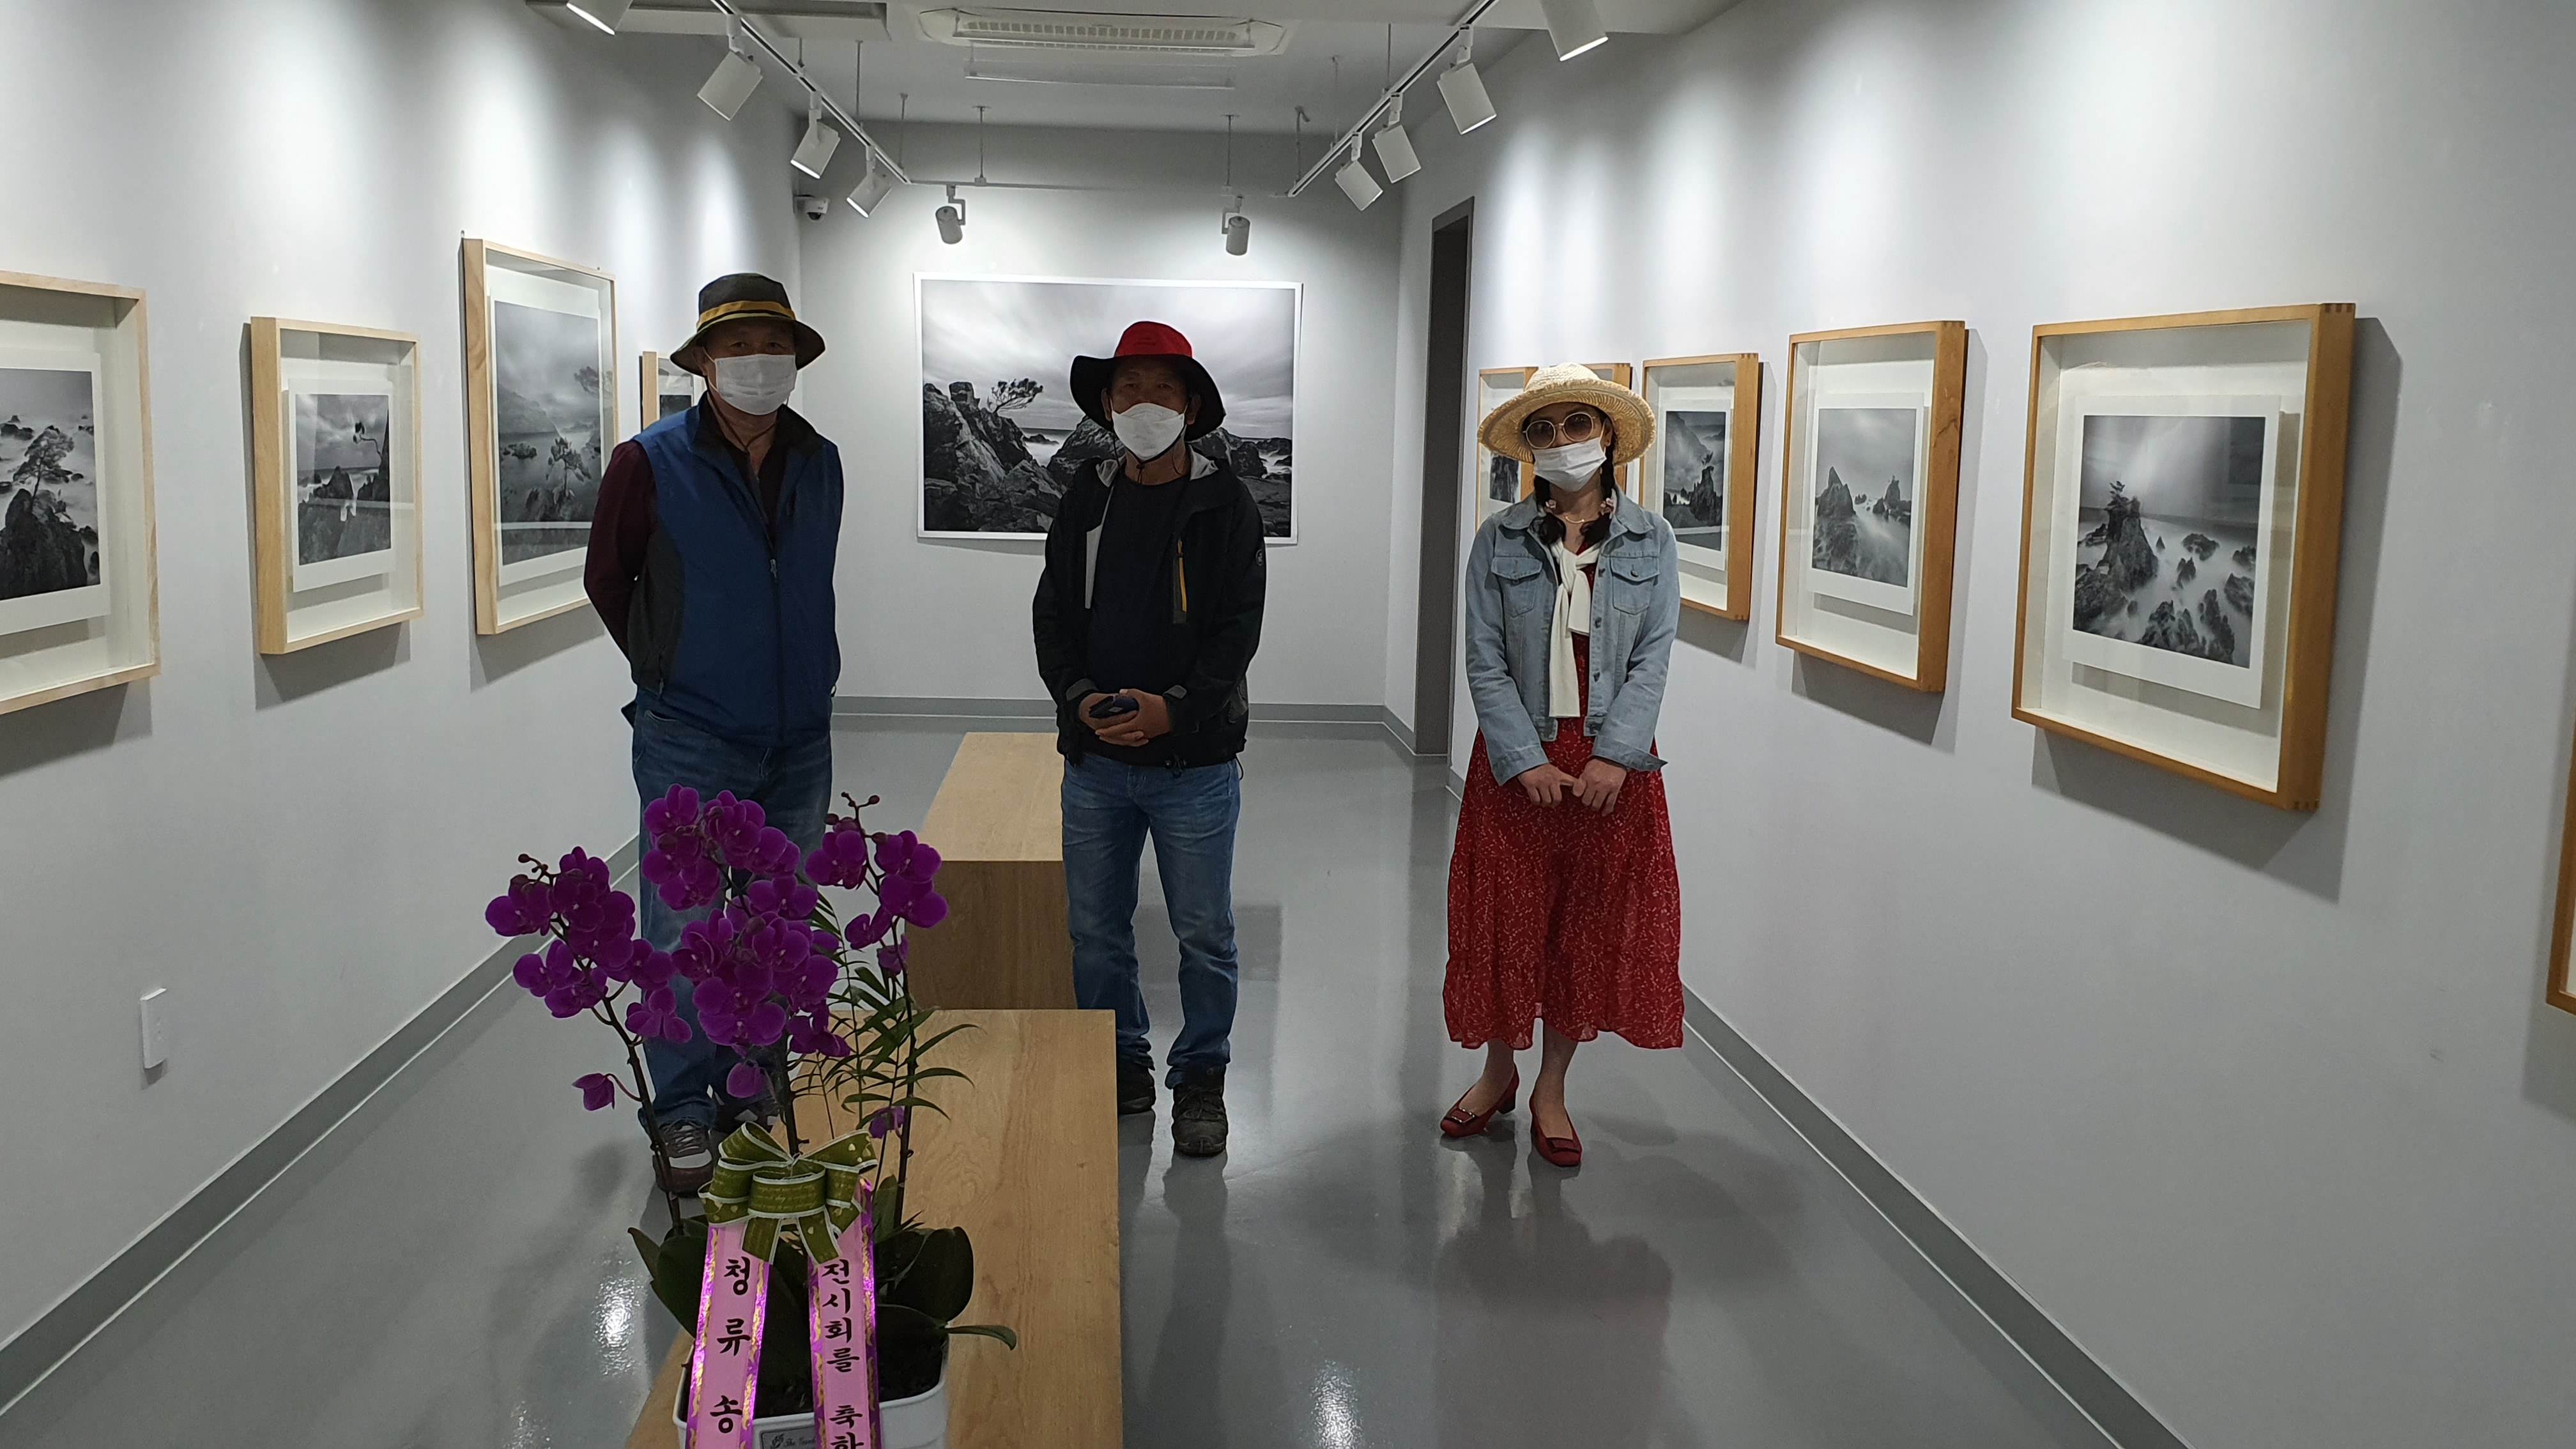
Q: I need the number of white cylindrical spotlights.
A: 10